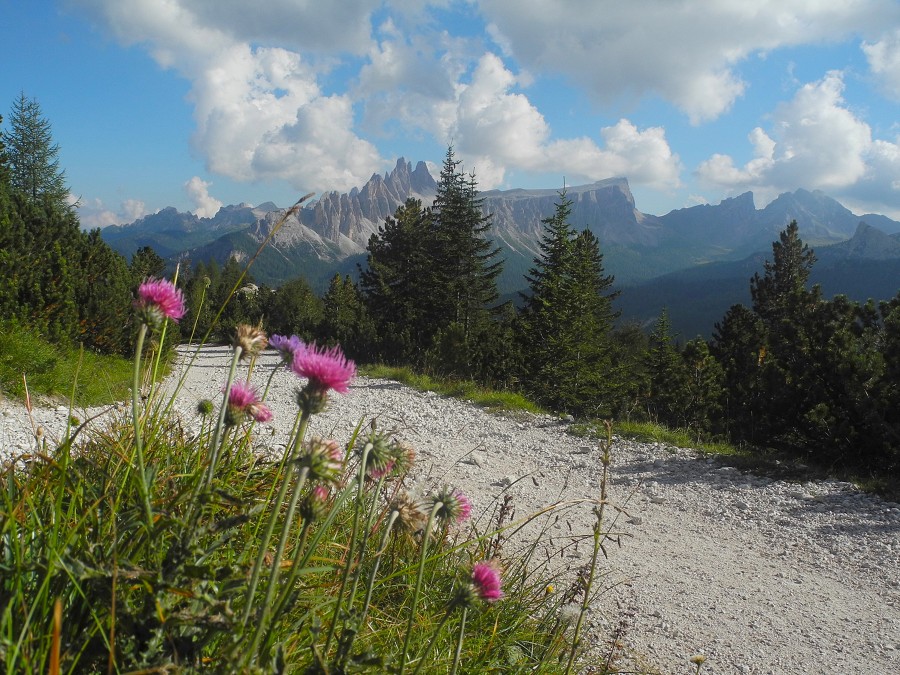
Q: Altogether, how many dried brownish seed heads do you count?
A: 2